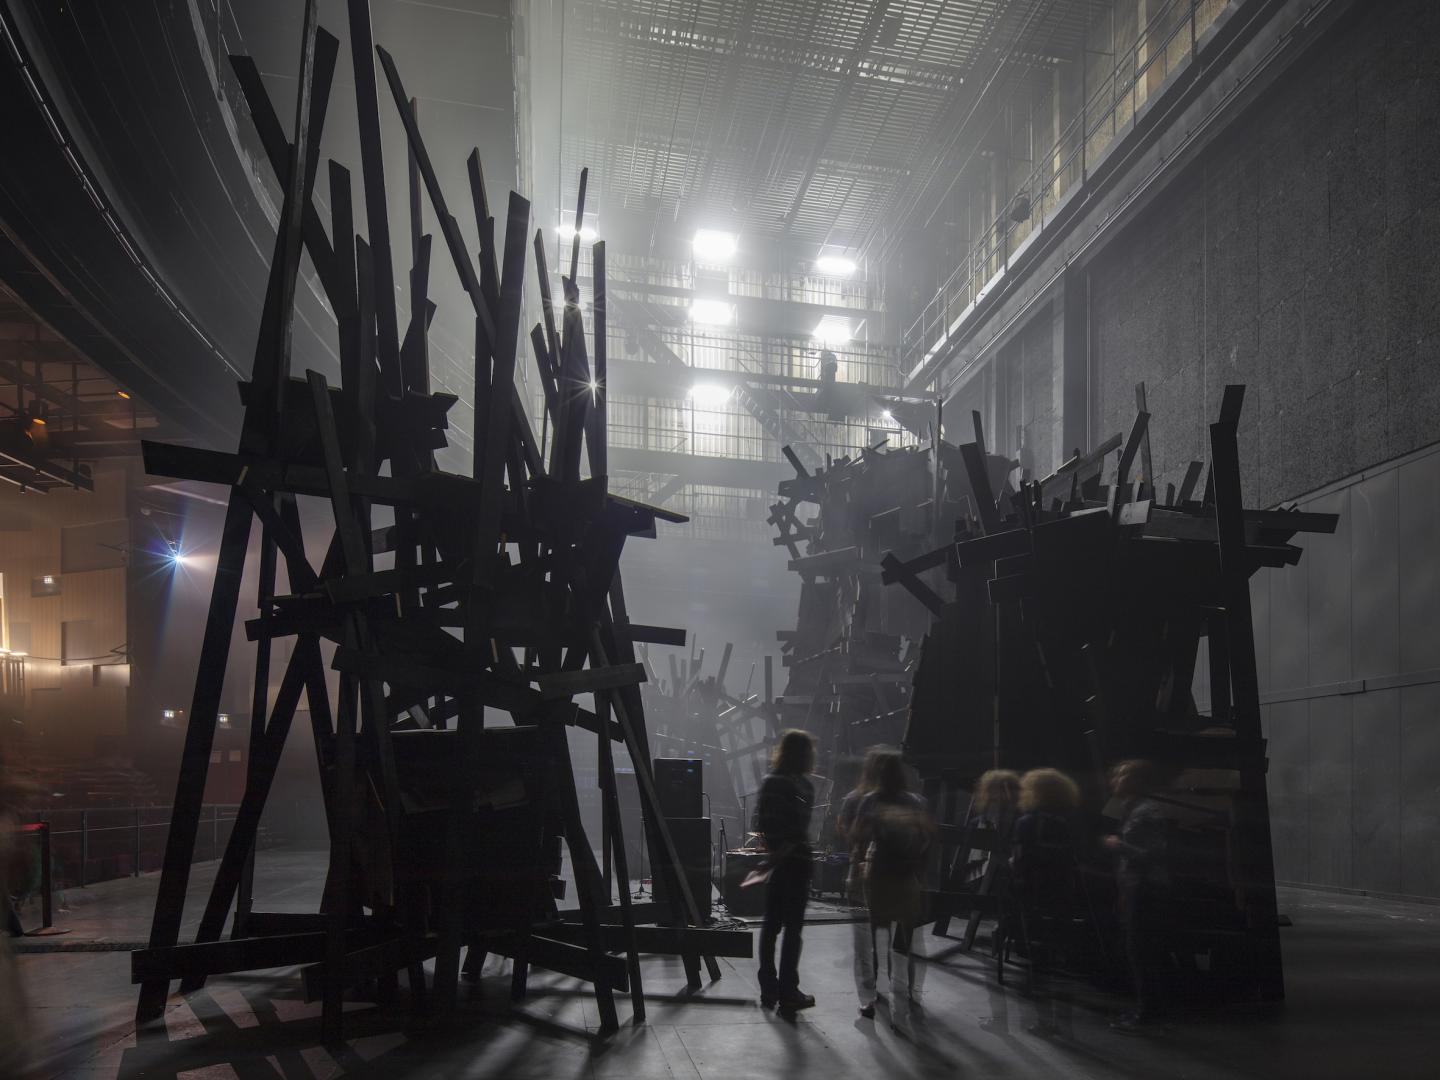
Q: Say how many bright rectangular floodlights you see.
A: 6